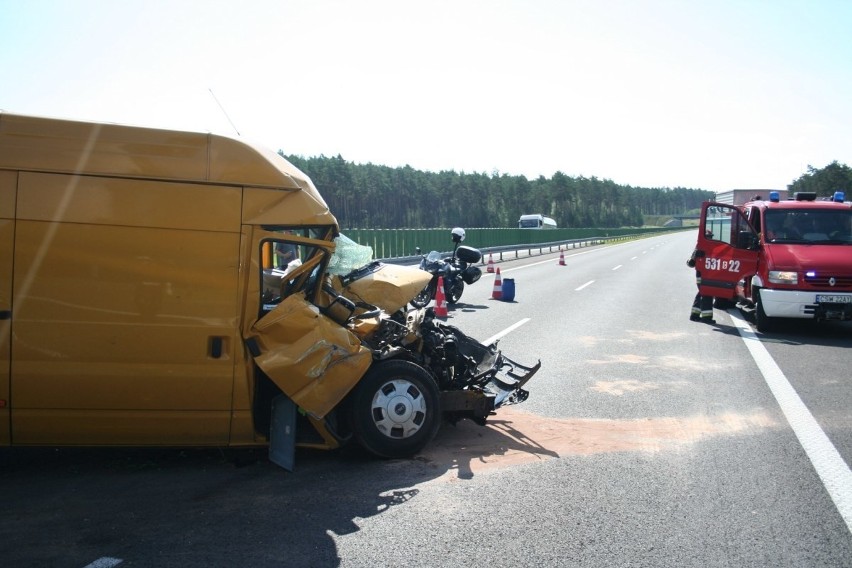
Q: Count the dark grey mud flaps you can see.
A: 1